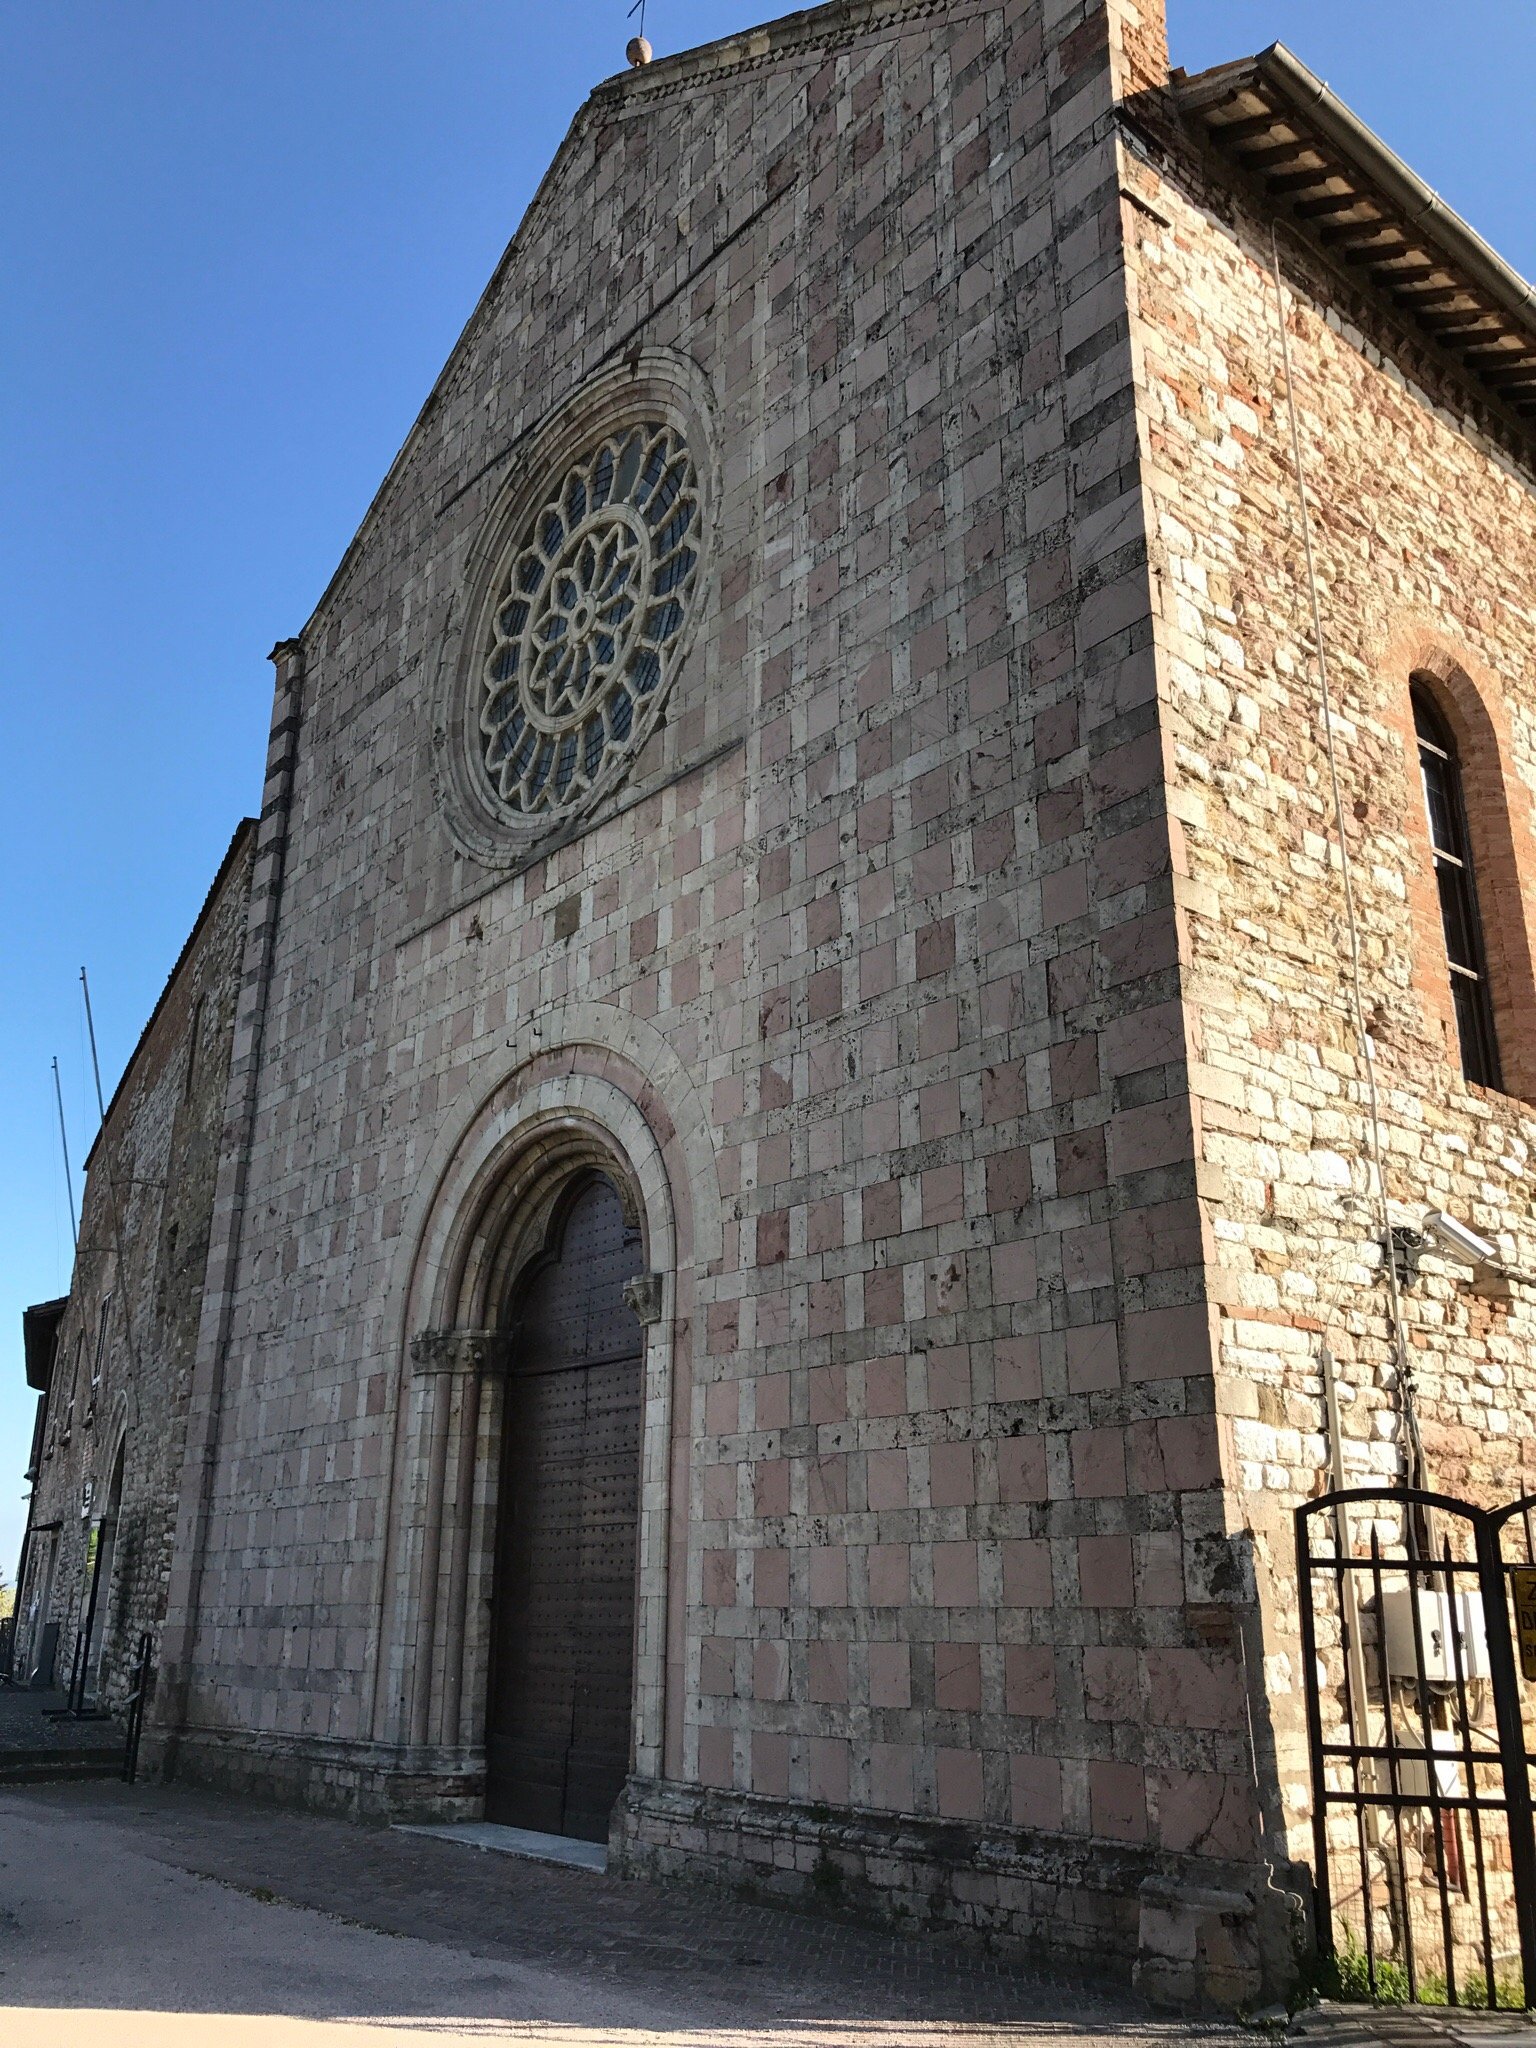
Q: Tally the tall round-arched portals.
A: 1